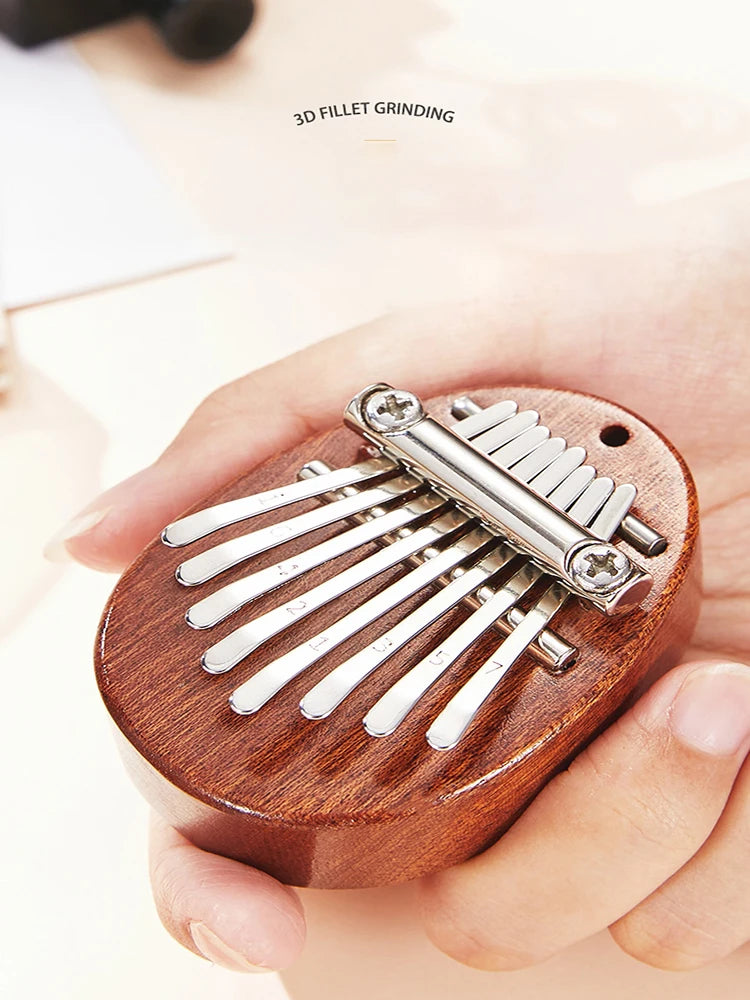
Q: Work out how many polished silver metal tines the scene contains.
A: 8